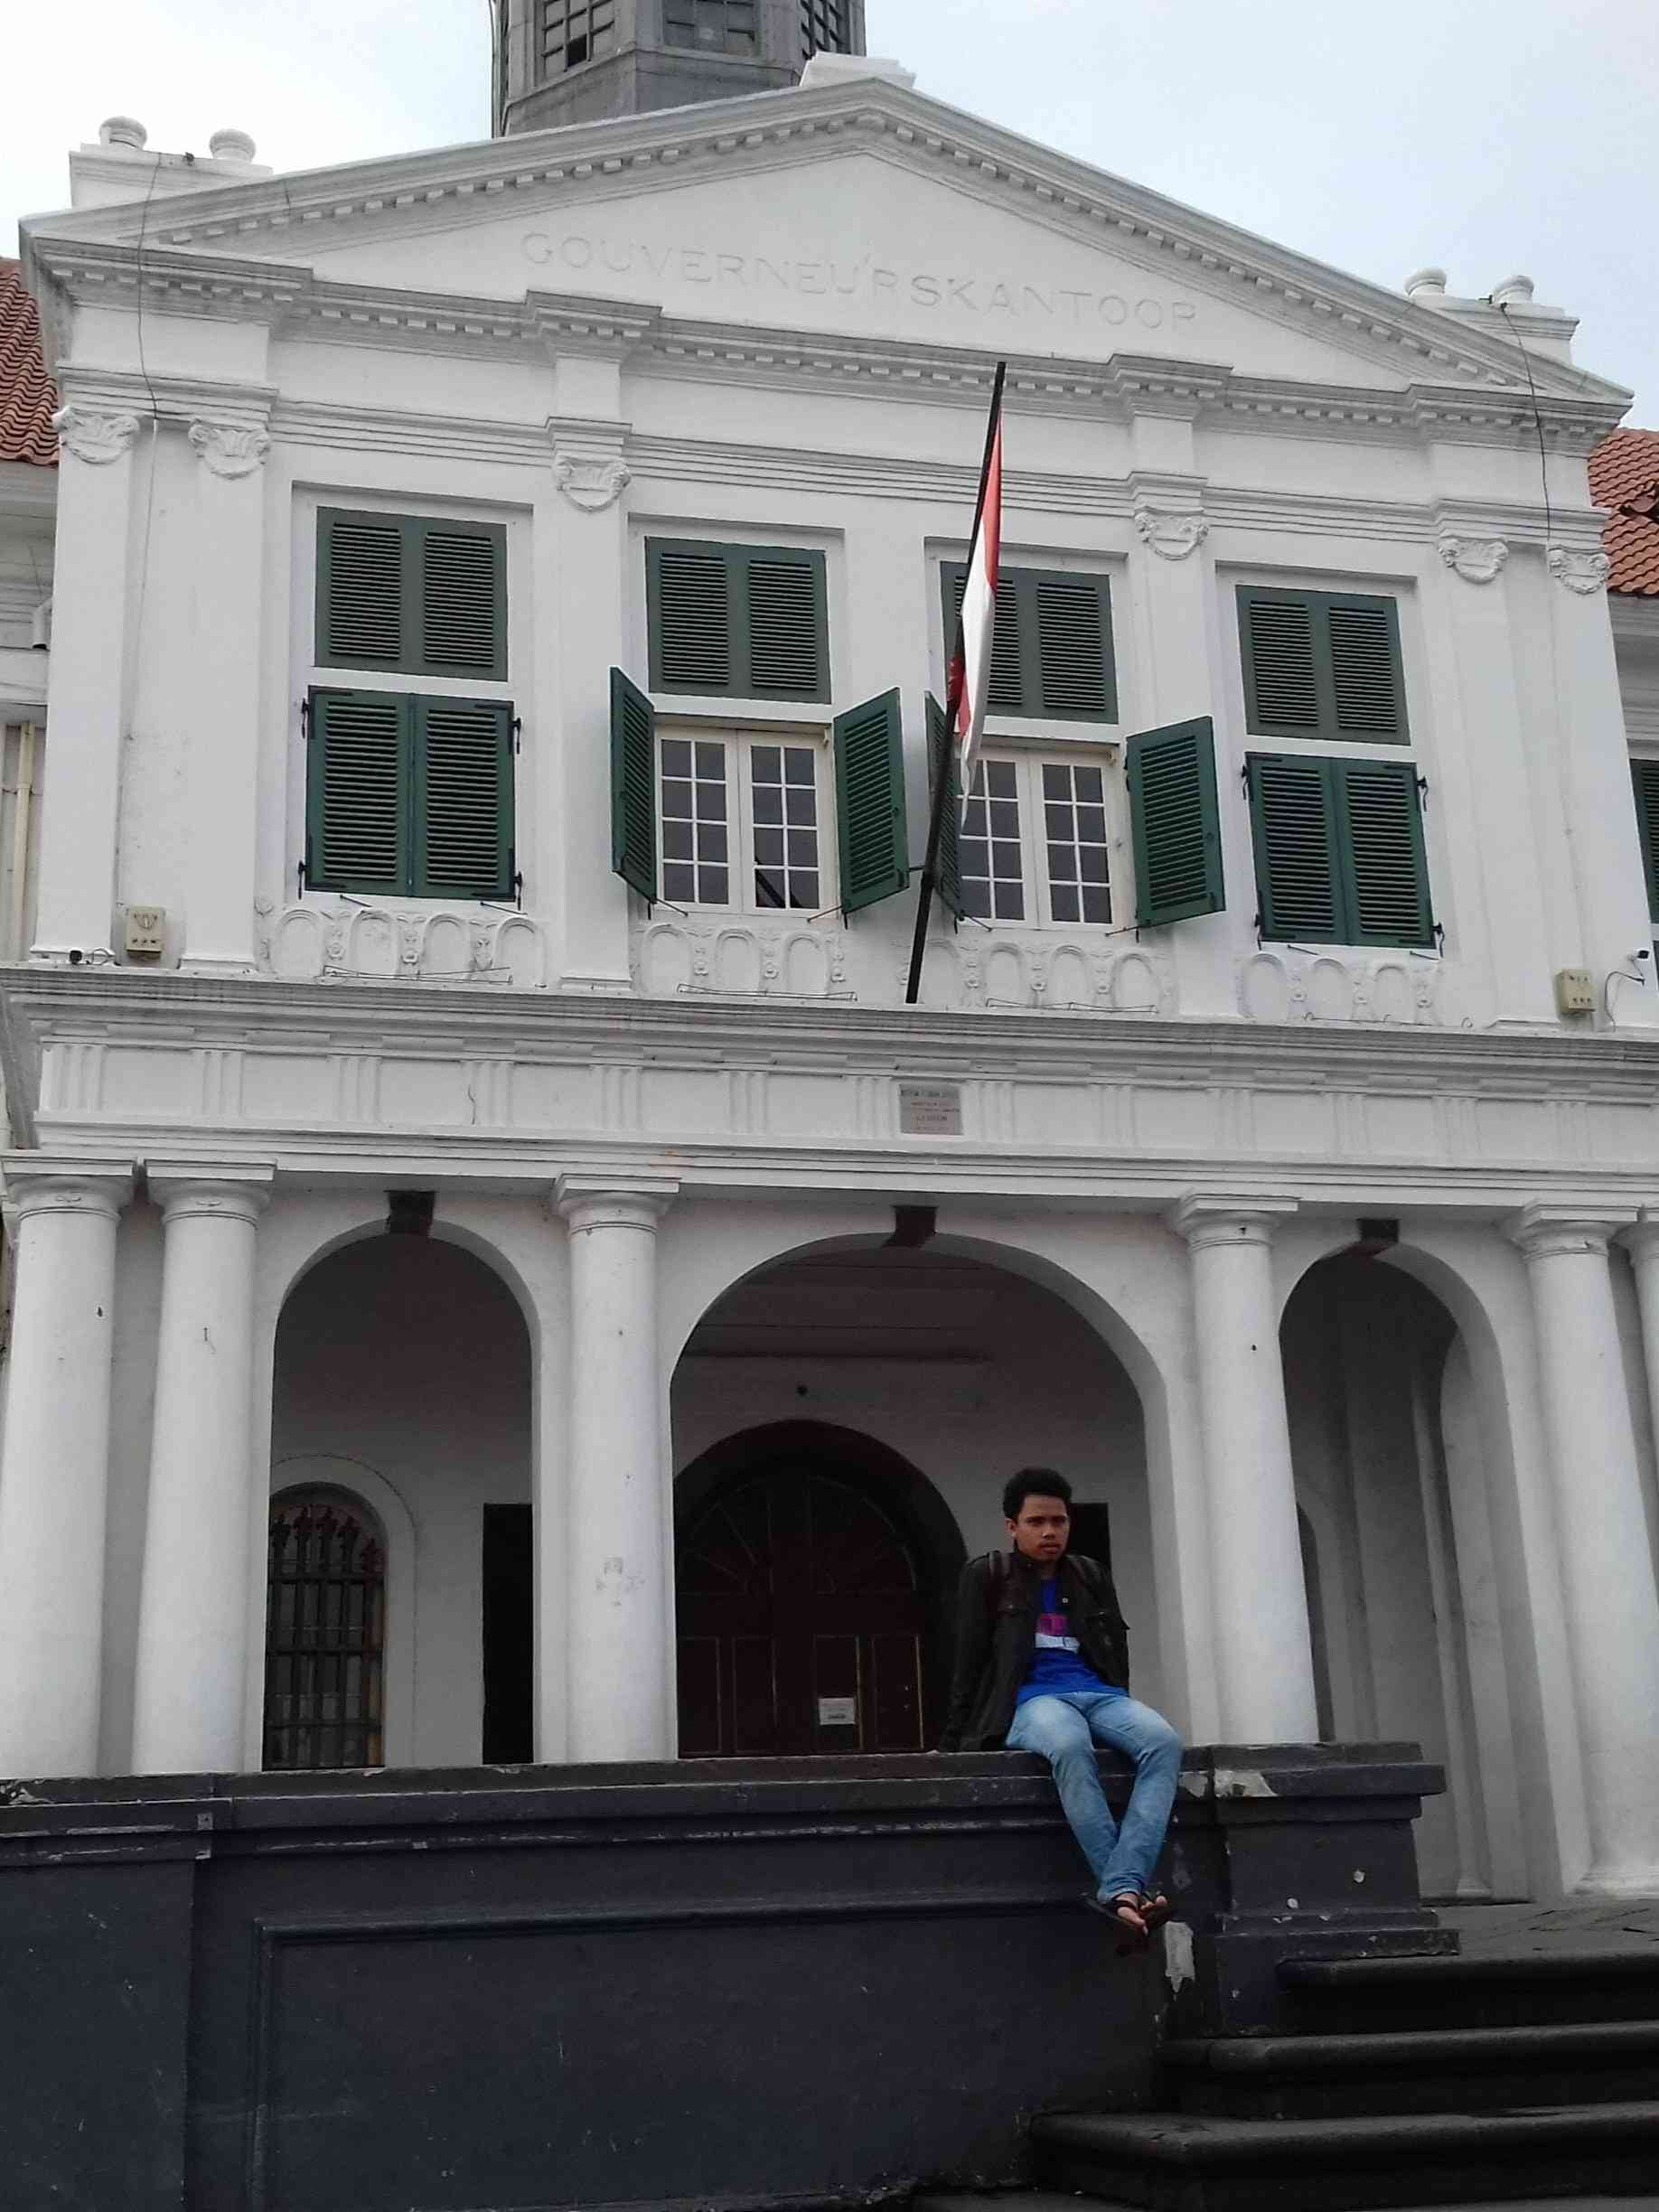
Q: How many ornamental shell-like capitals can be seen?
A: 6